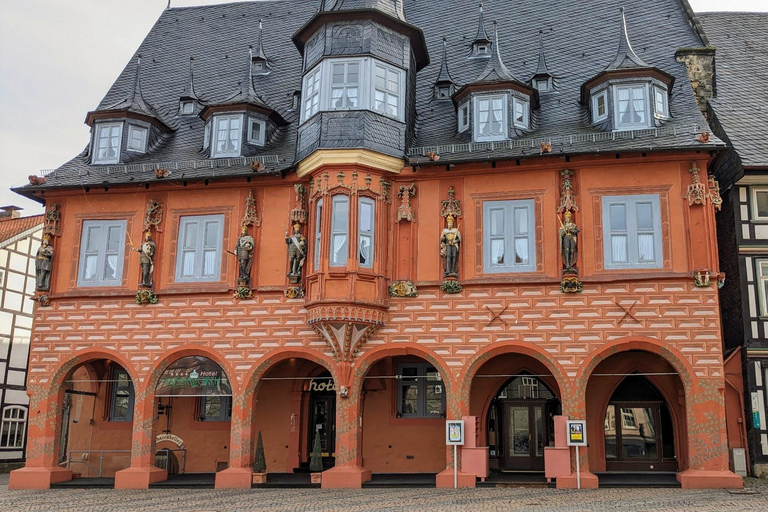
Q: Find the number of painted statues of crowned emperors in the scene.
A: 6